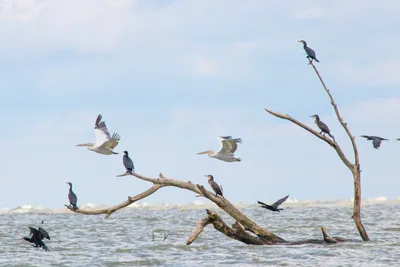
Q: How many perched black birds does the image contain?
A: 5